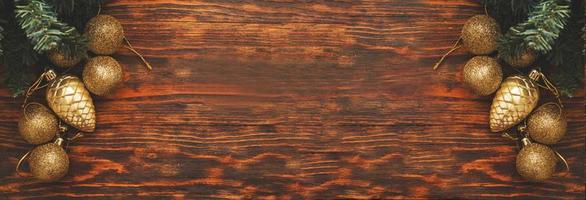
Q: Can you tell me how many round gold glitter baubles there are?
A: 10